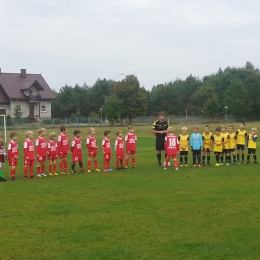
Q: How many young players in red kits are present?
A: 11